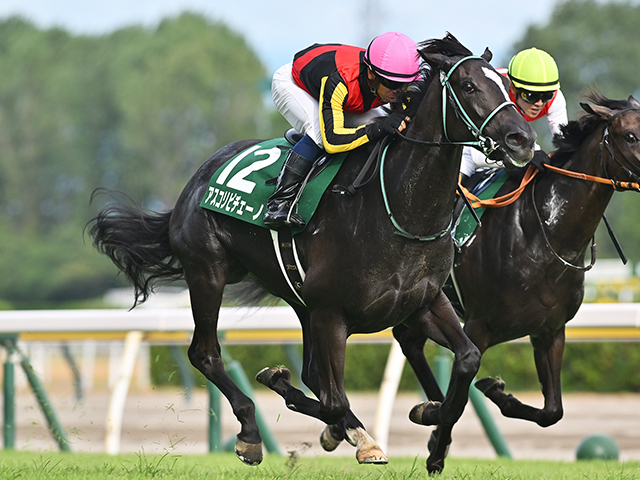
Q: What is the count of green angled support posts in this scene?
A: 3